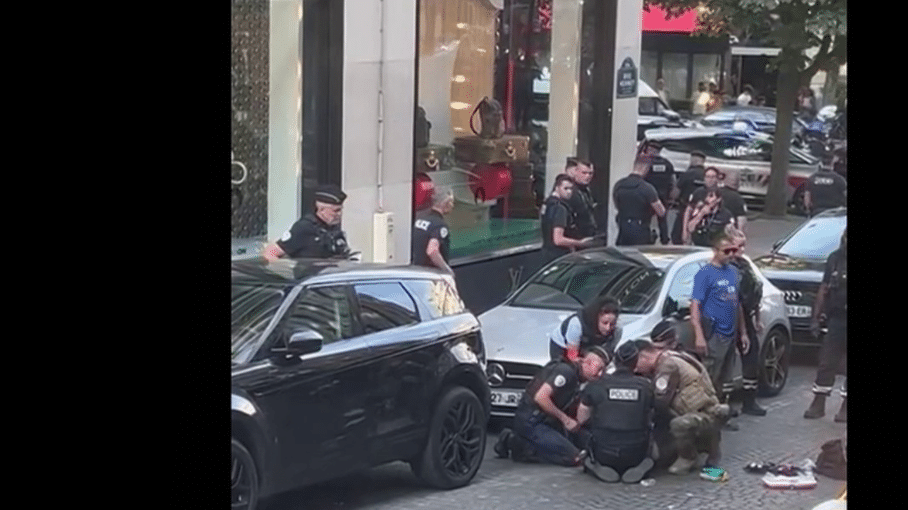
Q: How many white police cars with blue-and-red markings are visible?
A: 1